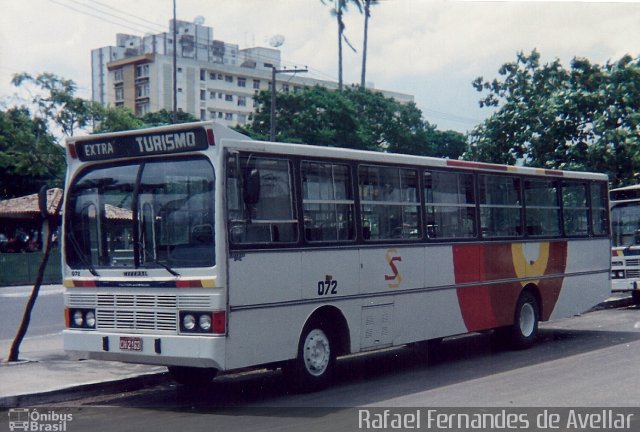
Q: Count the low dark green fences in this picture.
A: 1